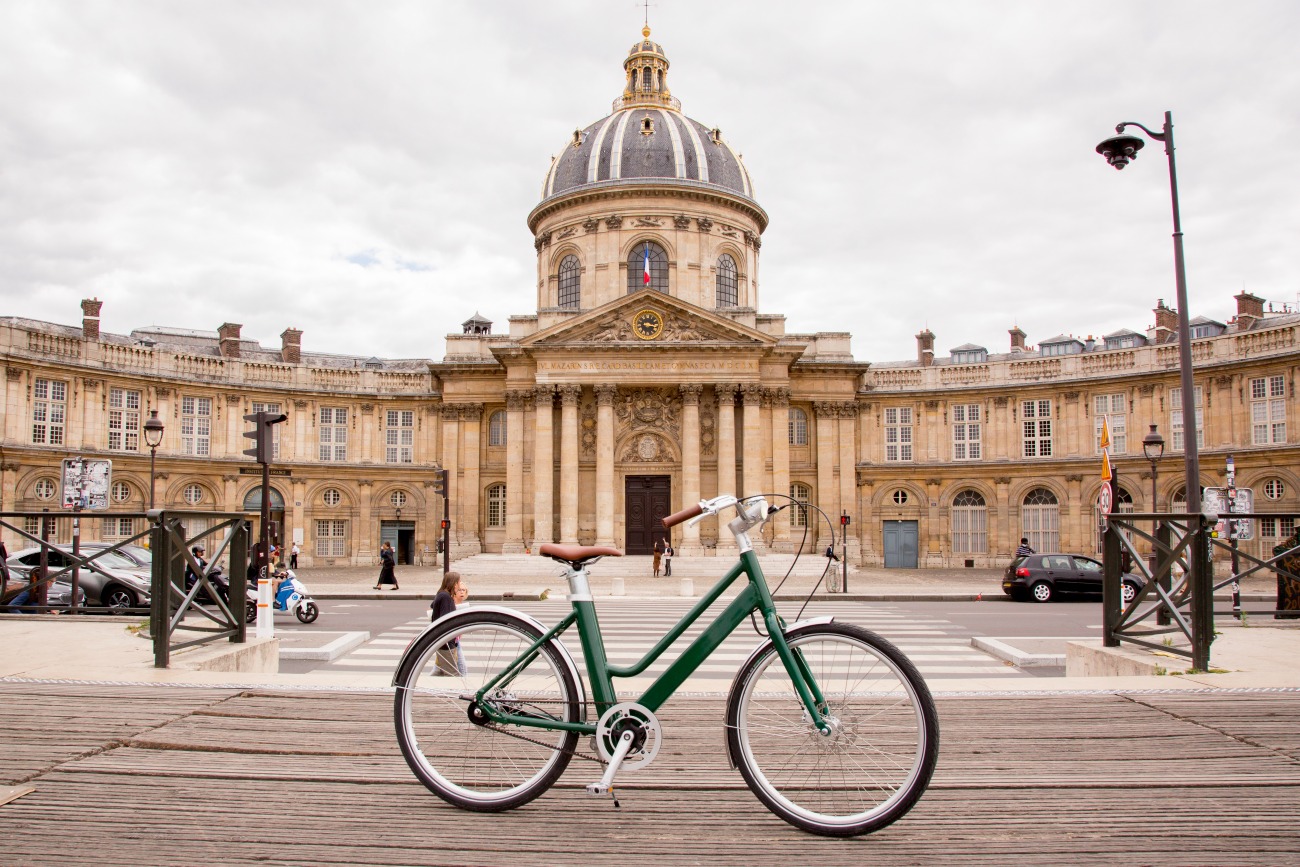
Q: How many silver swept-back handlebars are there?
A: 1